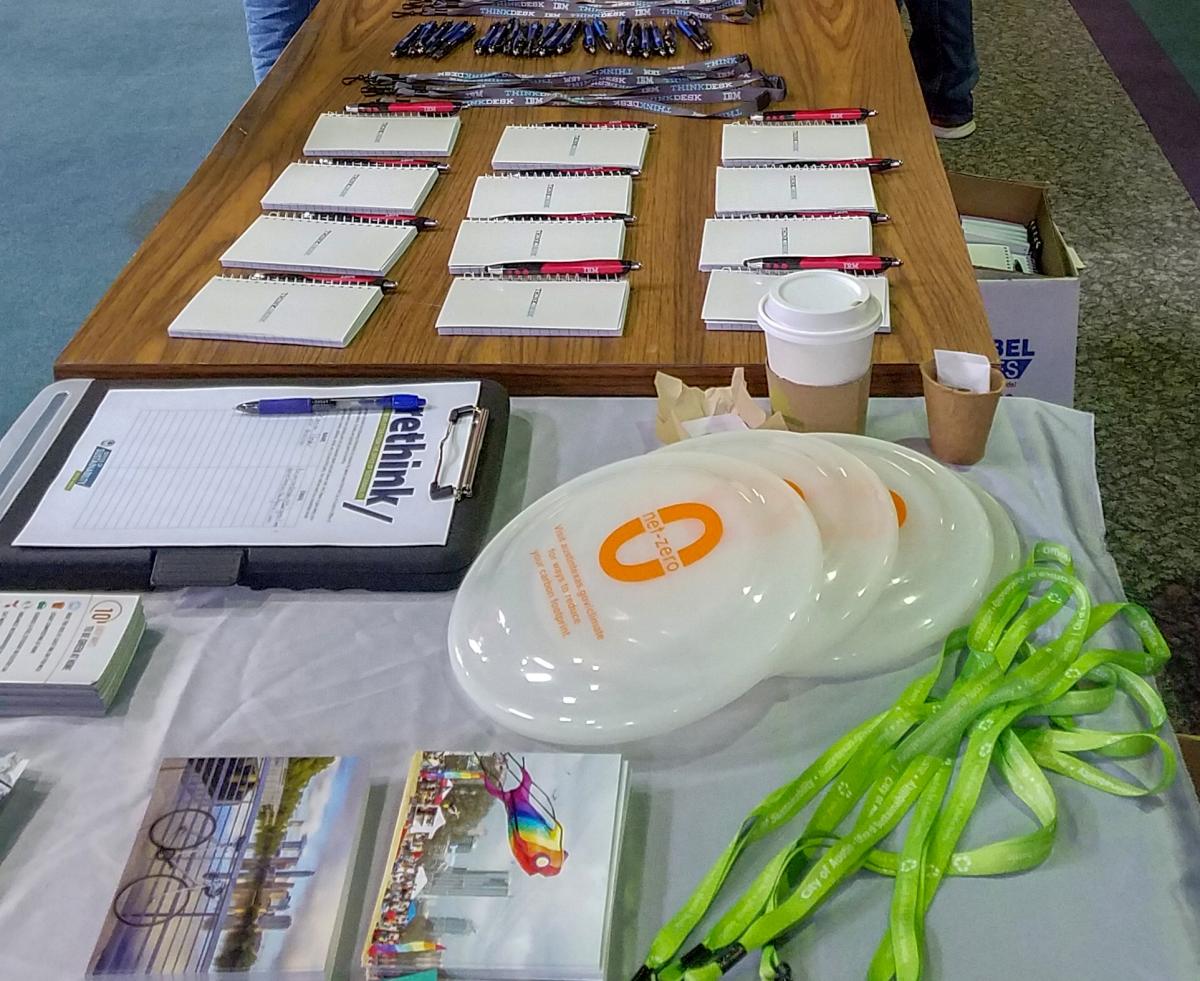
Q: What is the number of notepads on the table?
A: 12